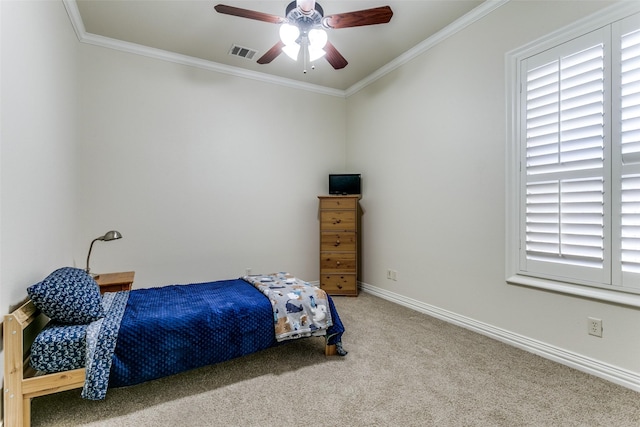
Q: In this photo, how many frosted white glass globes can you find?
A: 4